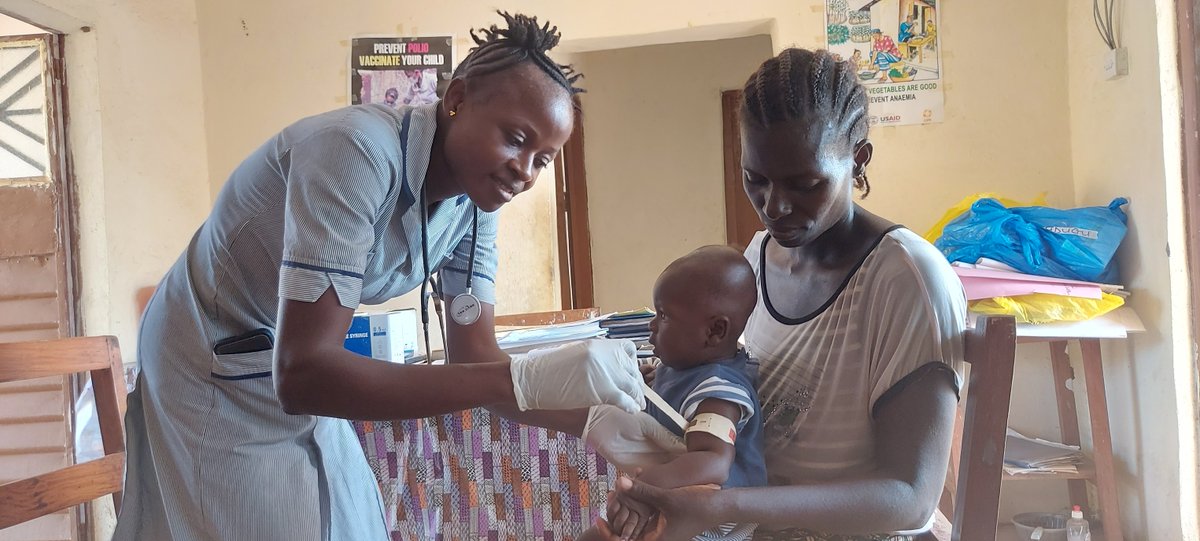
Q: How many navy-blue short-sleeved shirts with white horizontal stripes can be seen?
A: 1